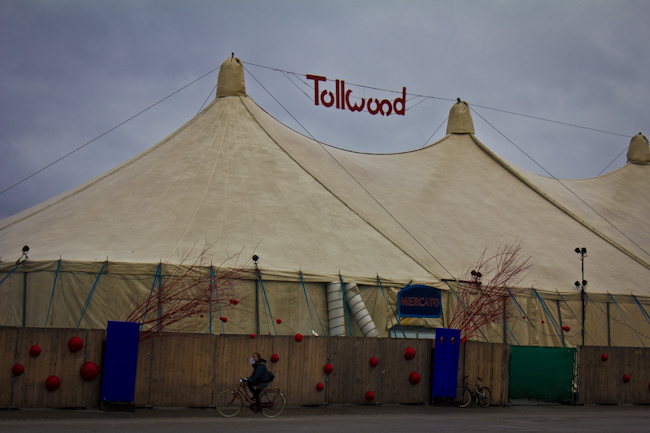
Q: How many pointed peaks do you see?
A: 3